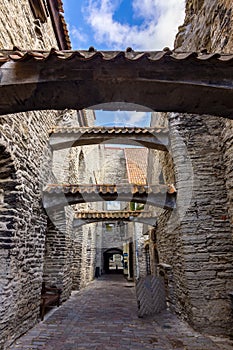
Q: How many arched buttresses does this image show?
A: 4